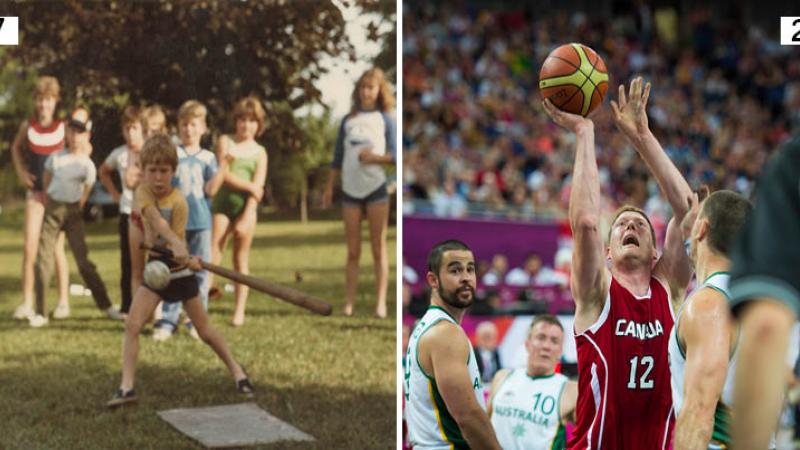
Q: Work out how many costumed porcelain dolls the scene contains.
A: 0